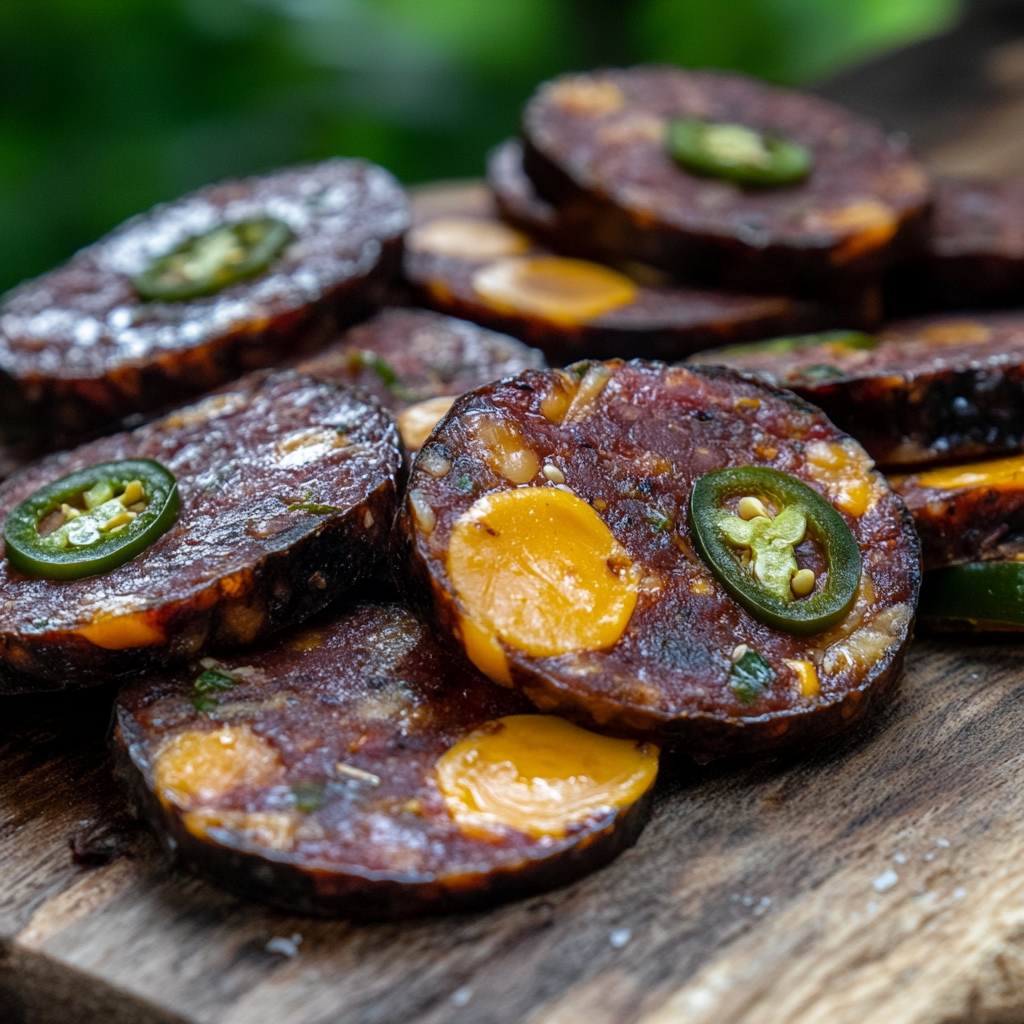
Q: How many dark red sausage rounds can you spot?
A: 11